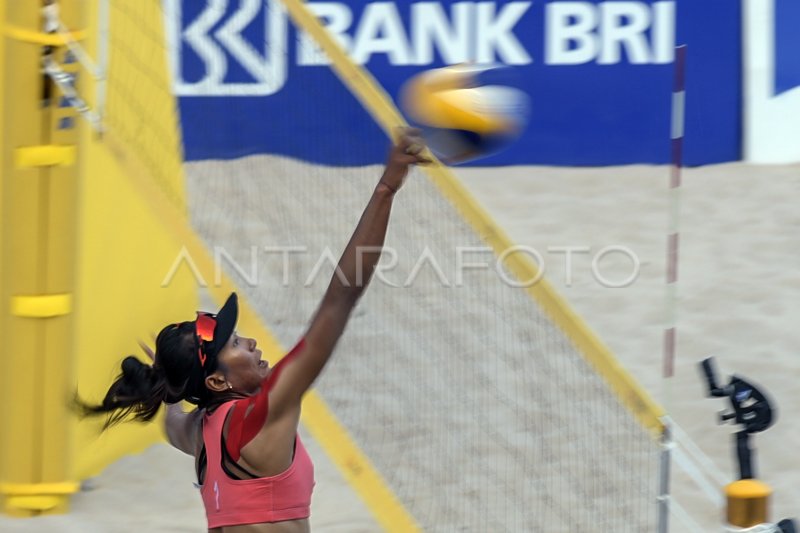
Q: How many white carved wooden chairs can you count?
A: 0